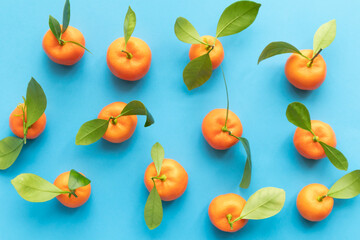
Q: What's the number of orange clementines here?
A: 12